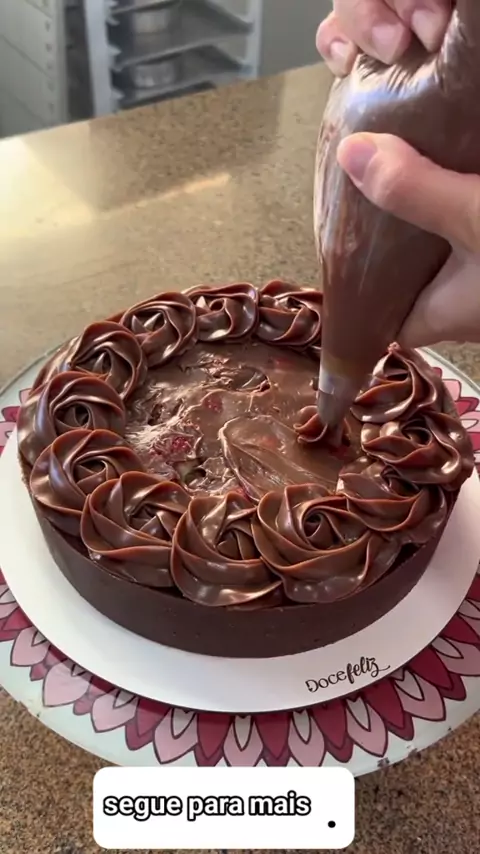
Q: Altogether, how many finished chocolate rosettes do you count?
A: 12